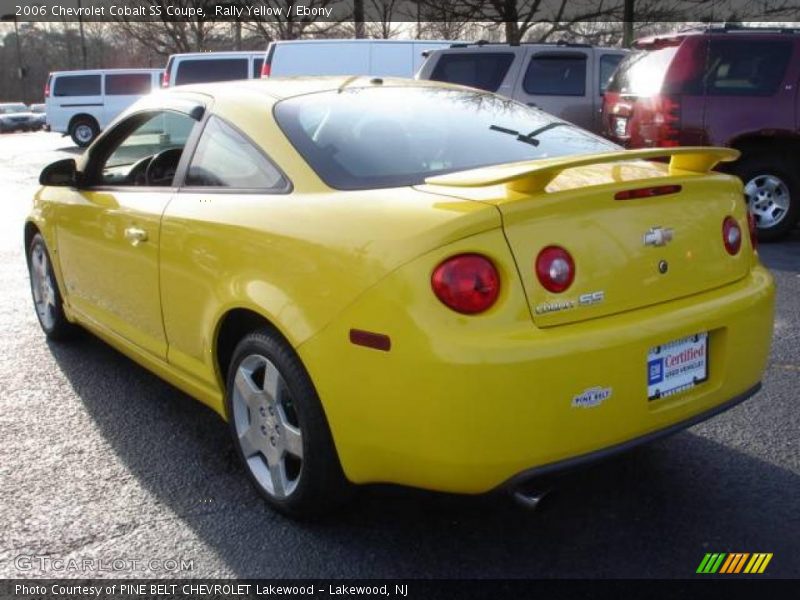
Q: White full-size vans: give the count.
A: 3